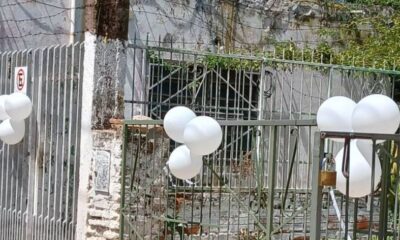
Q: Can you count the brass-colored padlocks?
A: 1